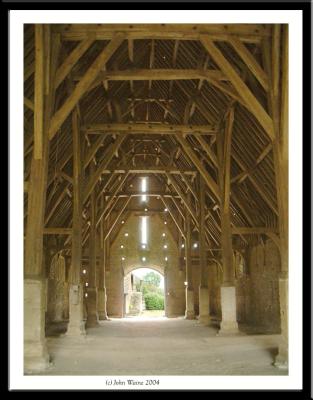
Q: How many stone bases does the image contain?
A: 8